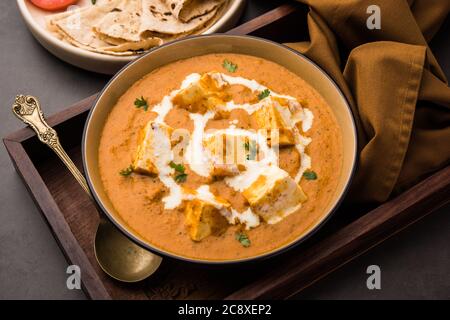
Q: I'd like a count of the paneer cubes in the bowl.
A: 6